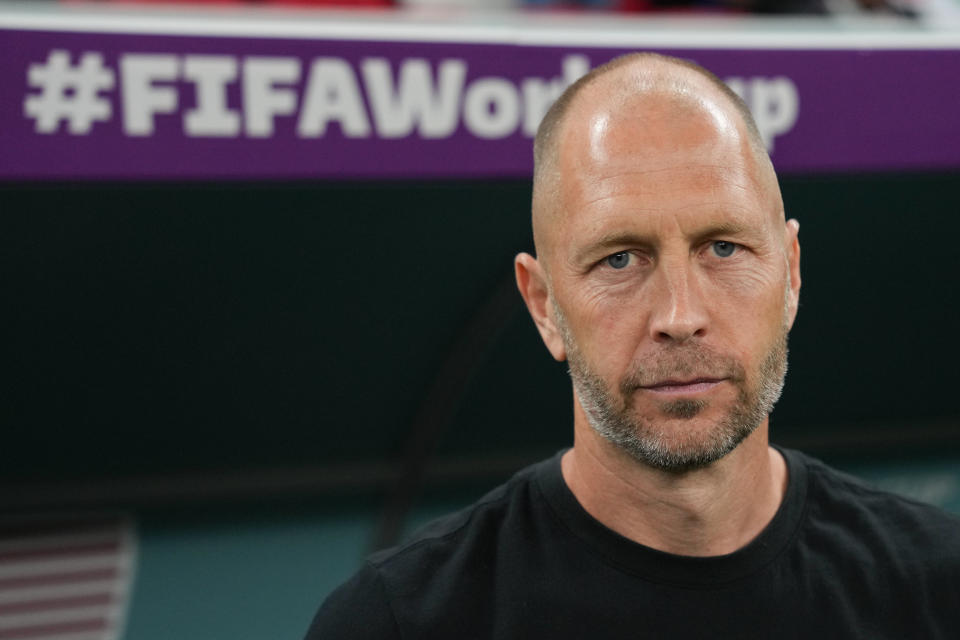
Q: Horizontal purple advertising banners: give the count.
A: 1